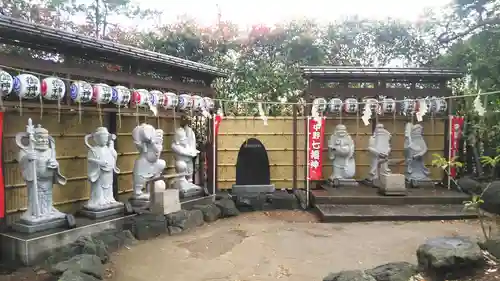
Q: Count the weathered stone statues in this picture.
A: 7